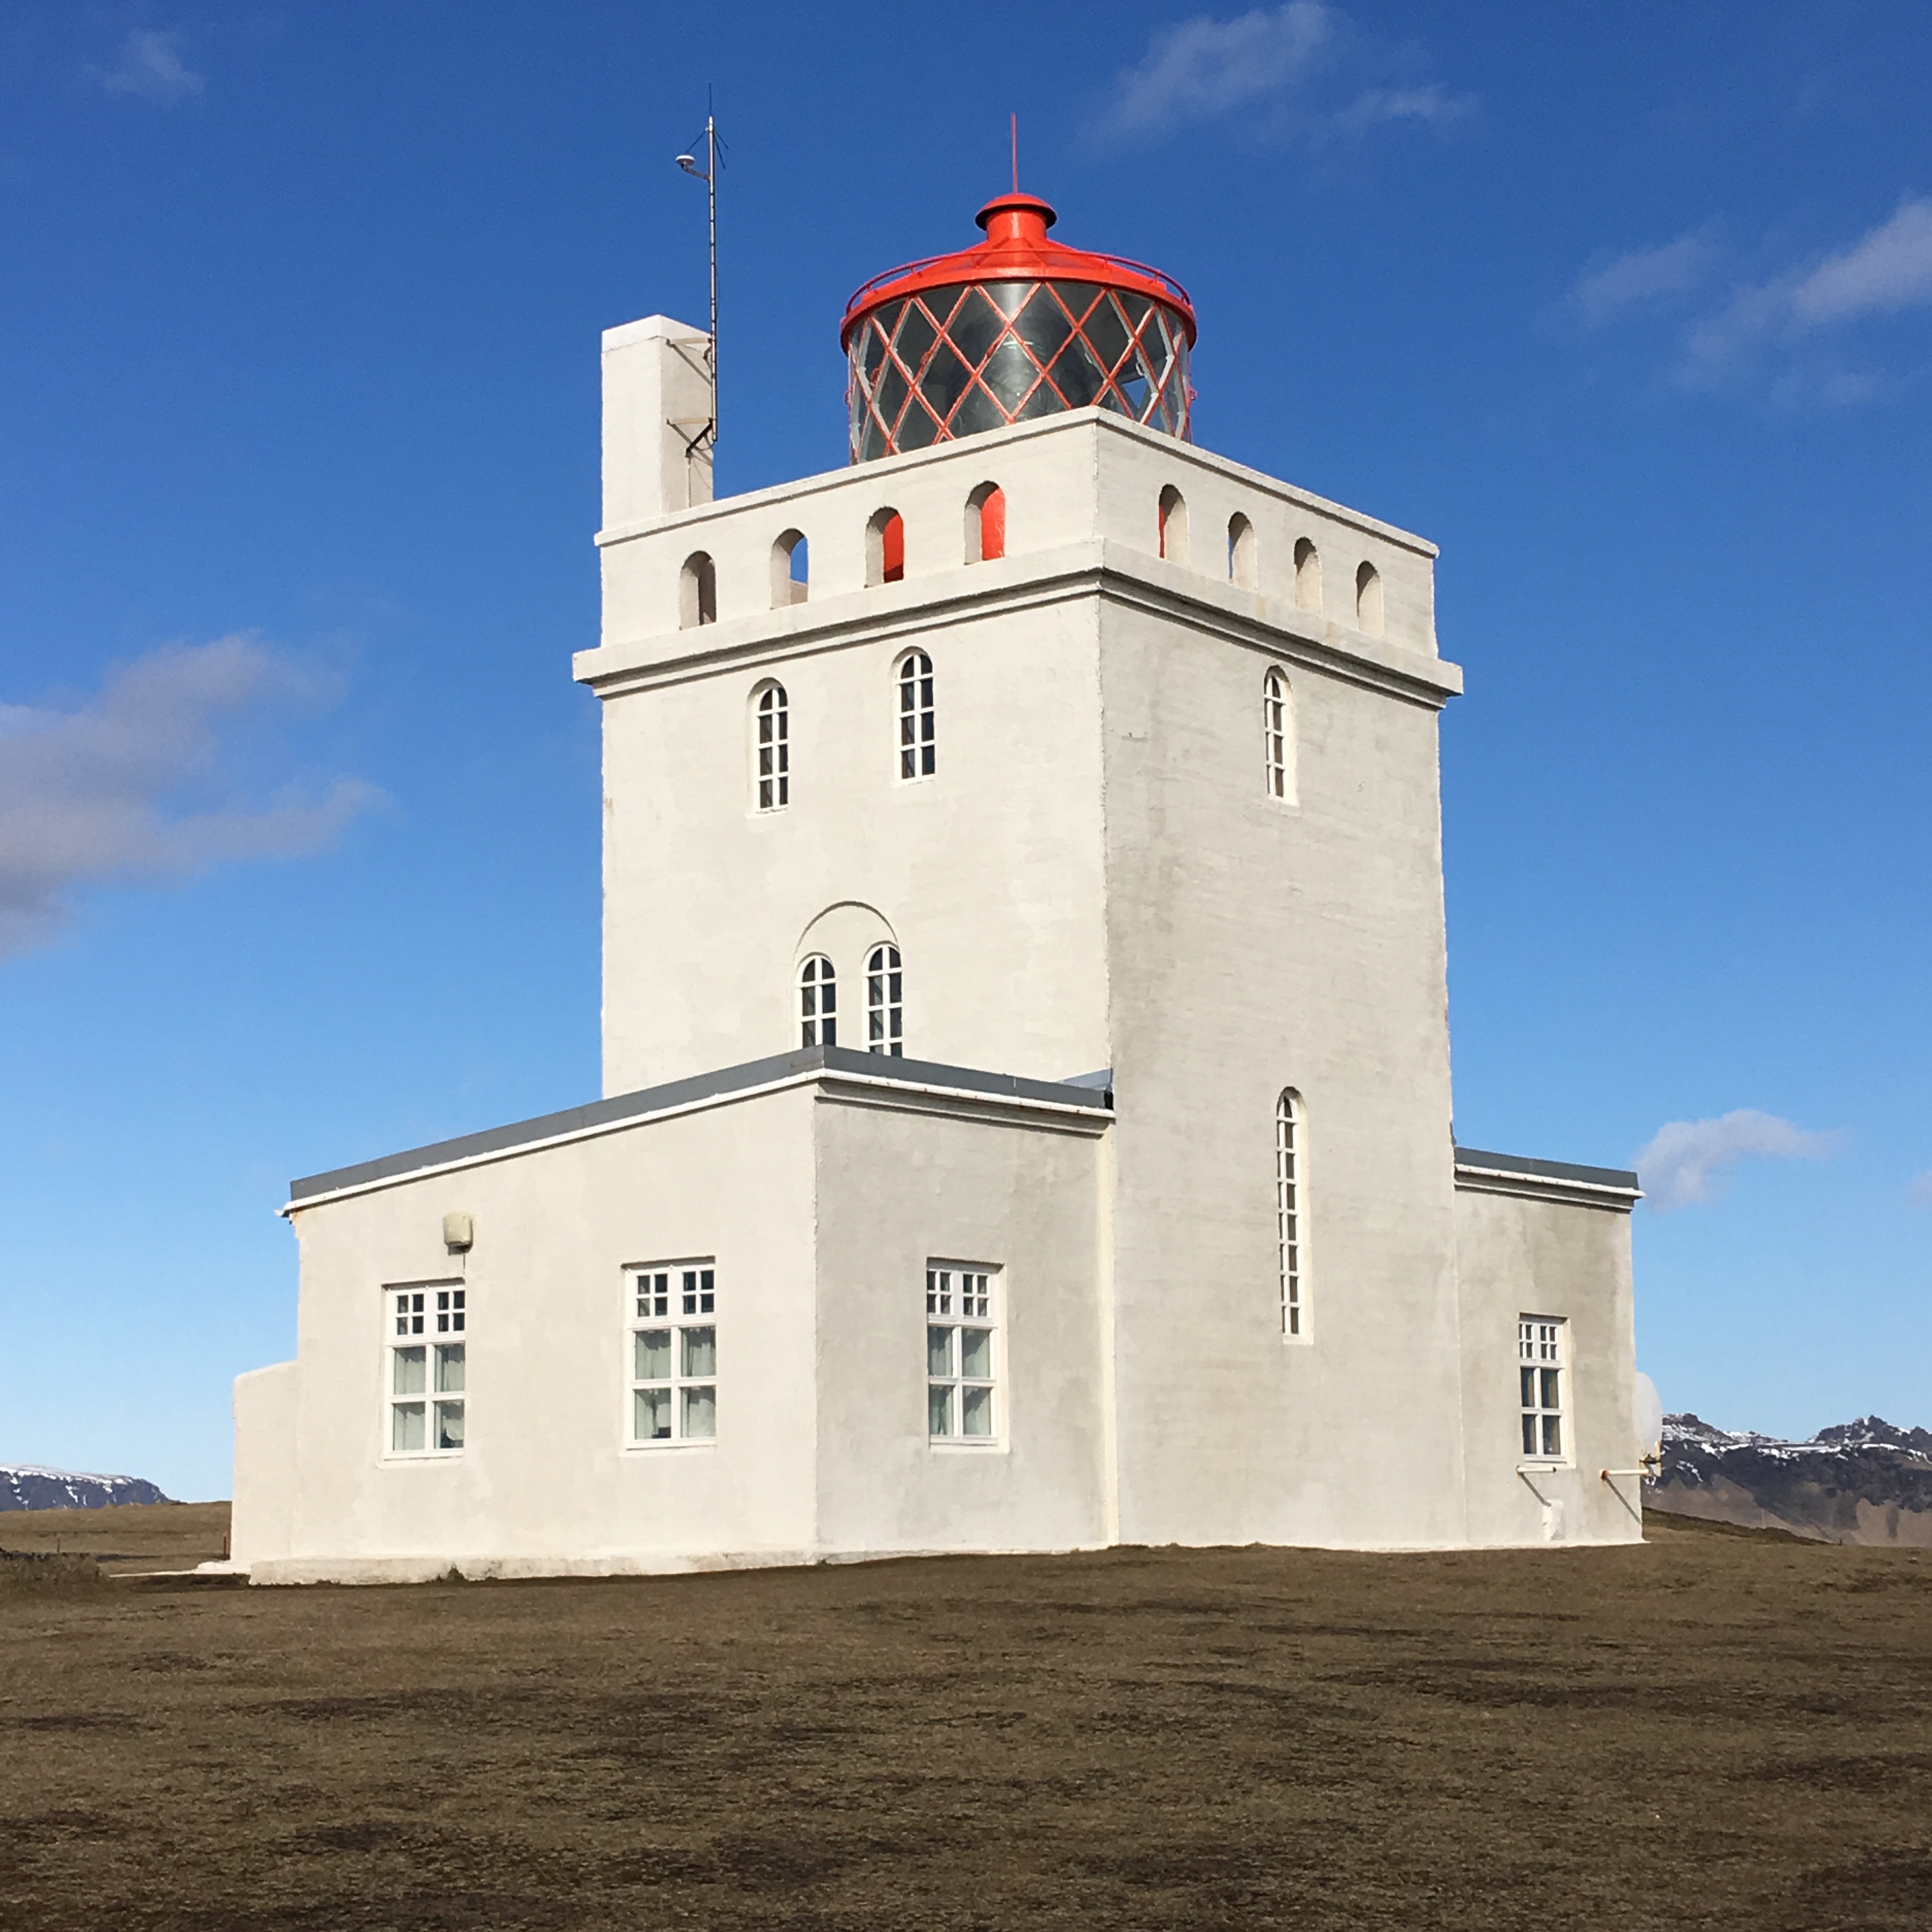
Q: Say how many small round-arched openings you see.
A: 8